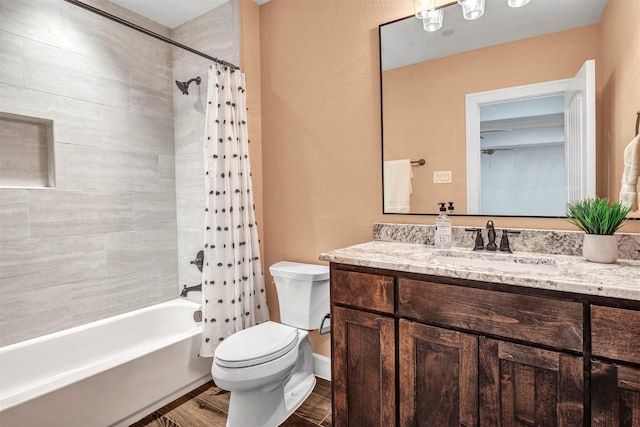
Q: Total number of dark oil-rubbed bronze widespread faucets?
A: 1